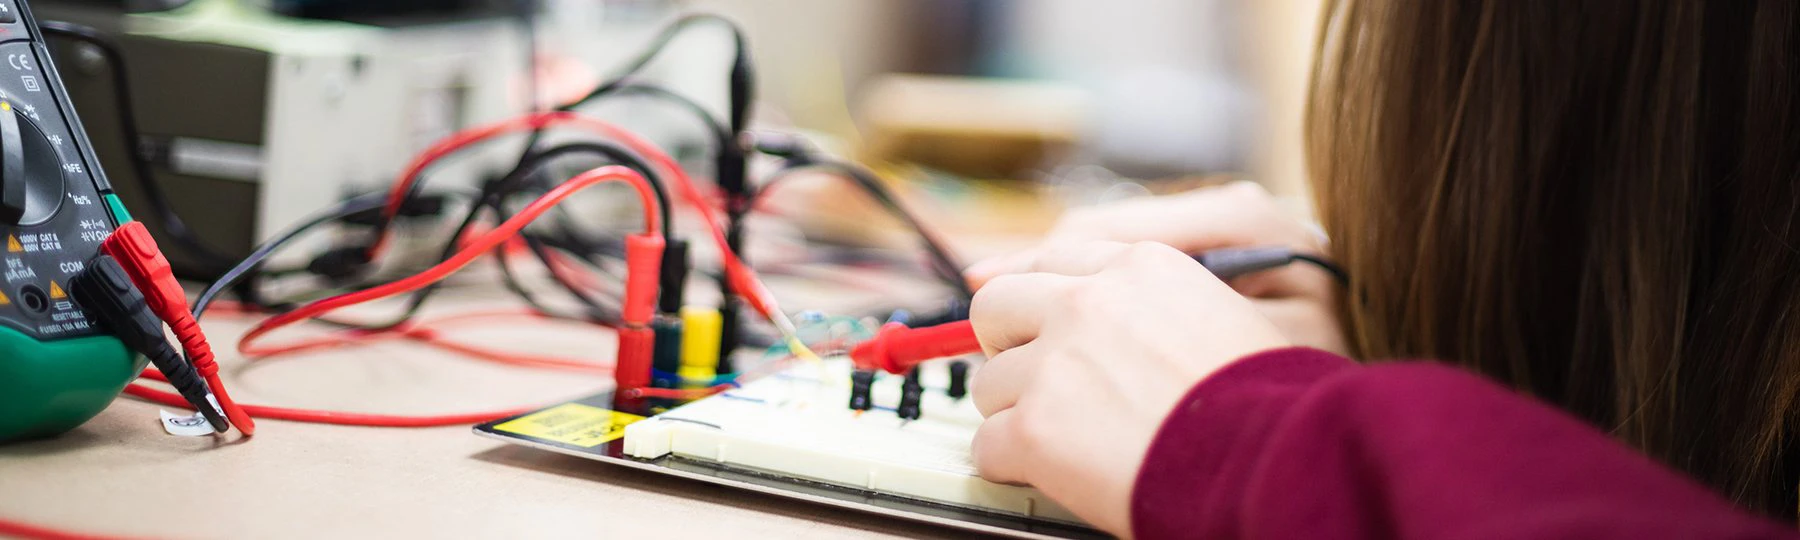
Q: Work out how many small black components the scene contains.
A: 3